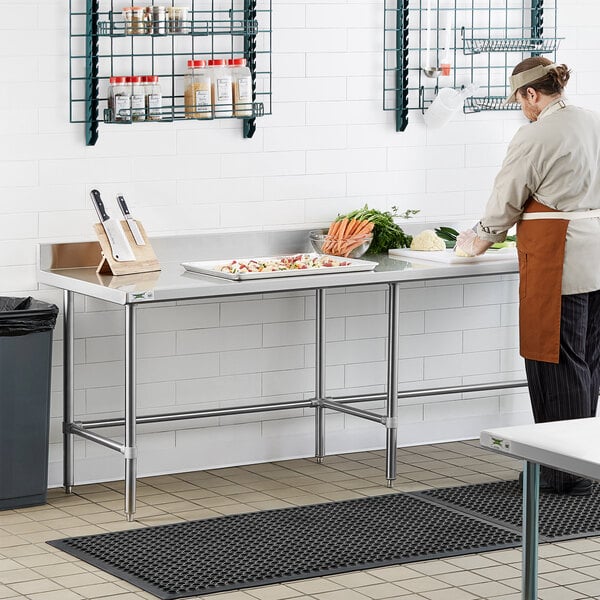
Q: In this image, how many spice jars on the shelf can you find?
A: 9